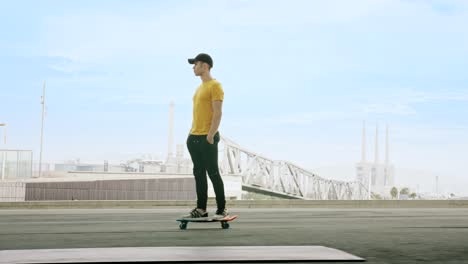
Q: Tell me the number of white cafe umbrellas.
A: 0